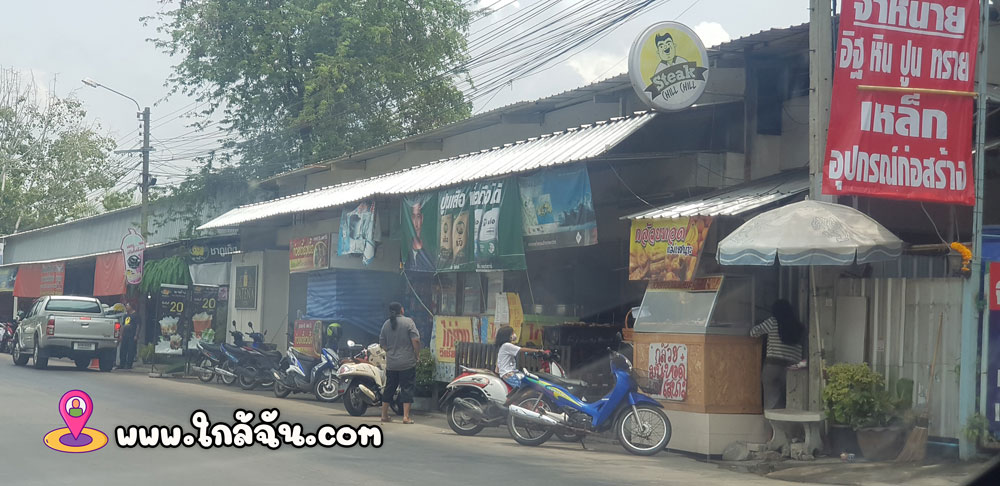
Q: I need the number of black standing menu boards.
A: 2